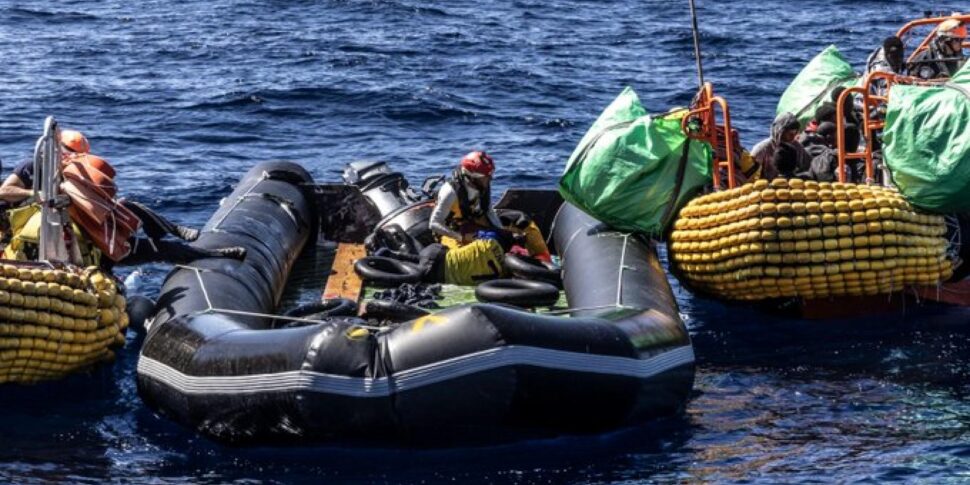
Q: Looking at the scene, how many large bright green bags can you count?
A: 3